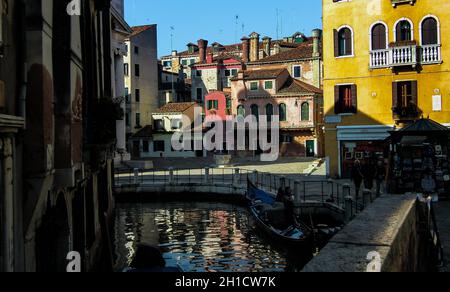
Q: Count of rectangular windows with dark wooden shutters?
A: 2